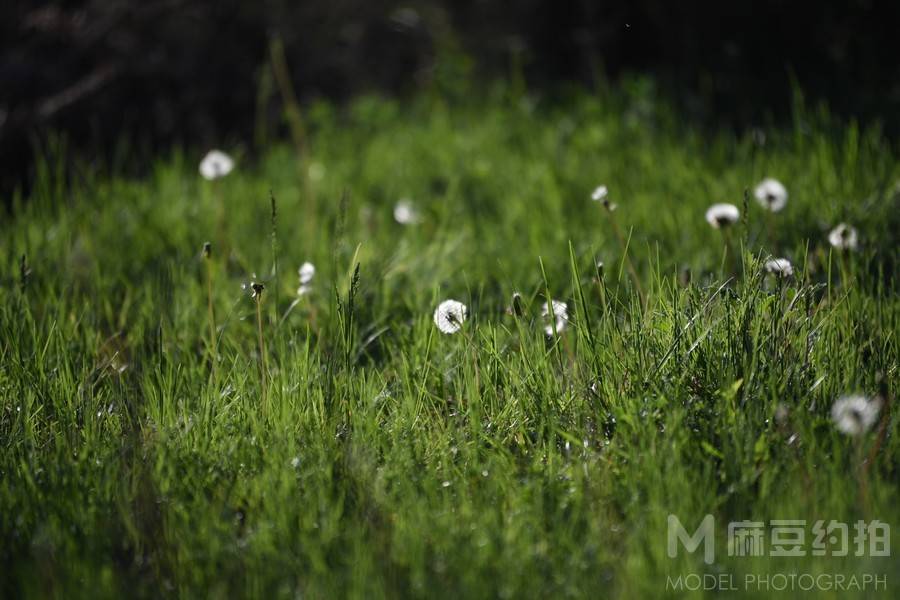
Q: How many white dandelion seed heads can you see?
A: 11